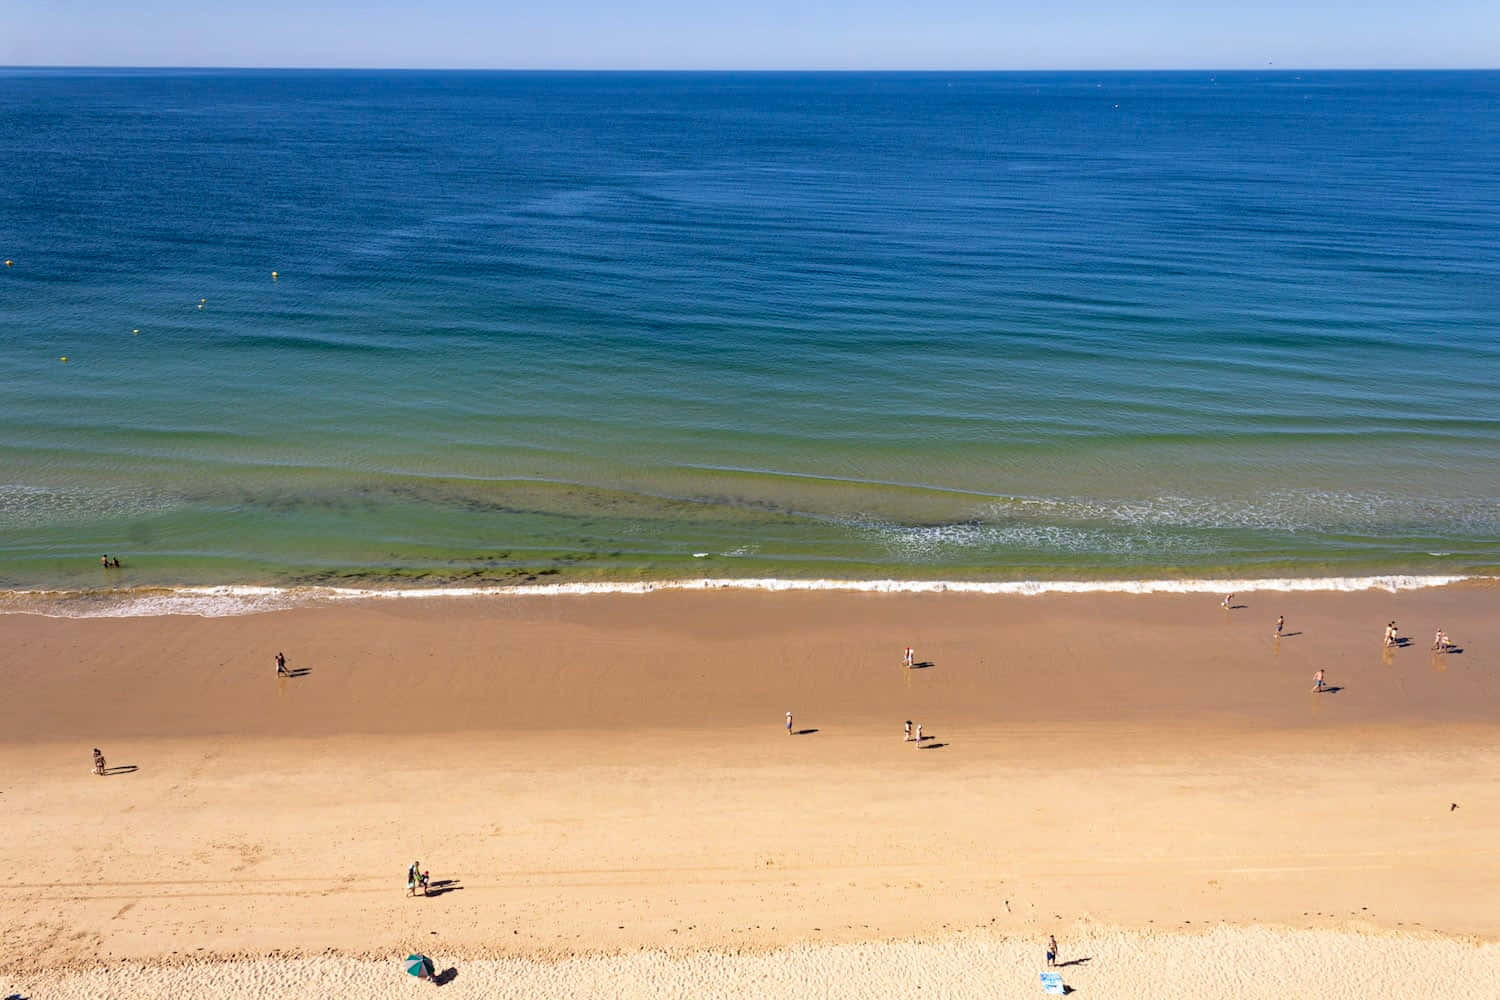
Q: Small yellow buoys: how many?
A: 6